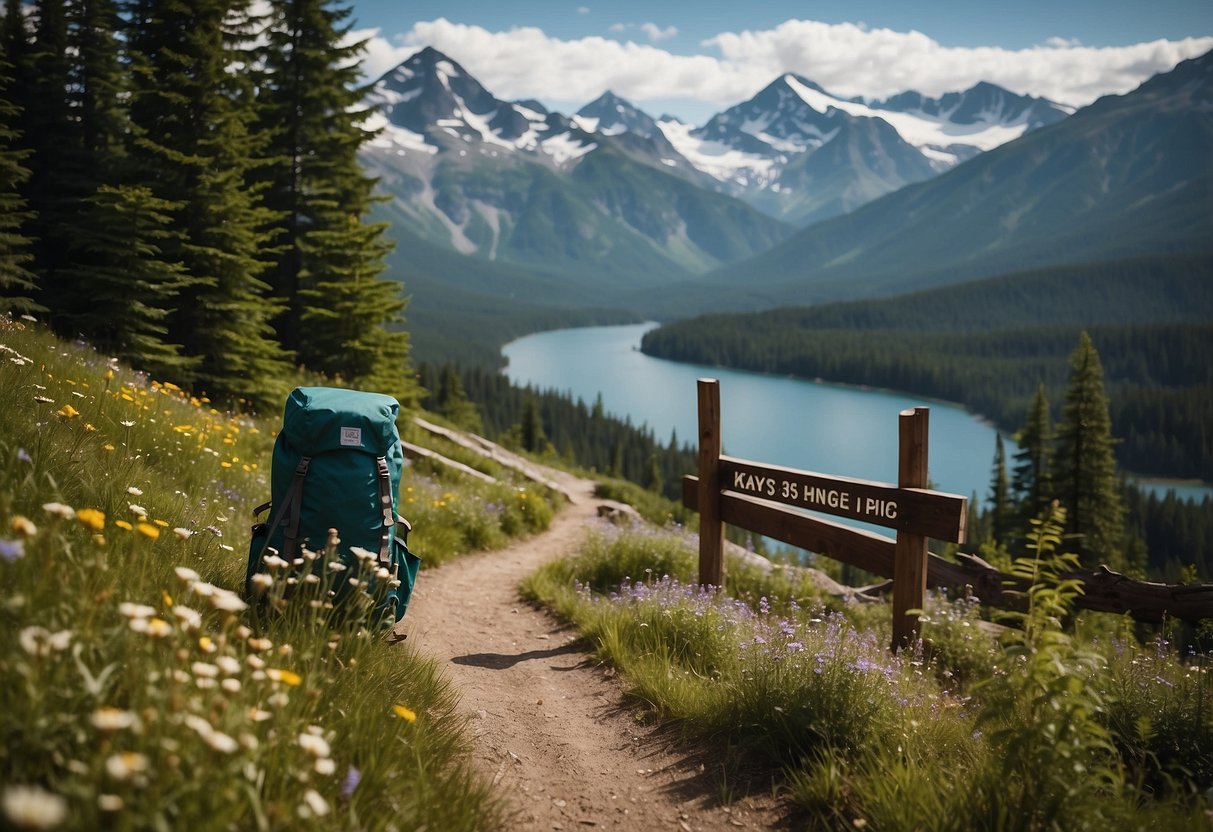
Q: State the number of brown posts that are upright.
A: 2